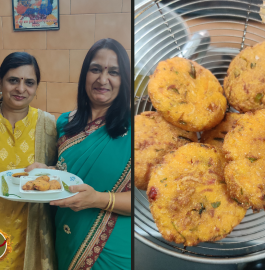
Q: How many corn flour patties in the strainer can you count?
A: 6